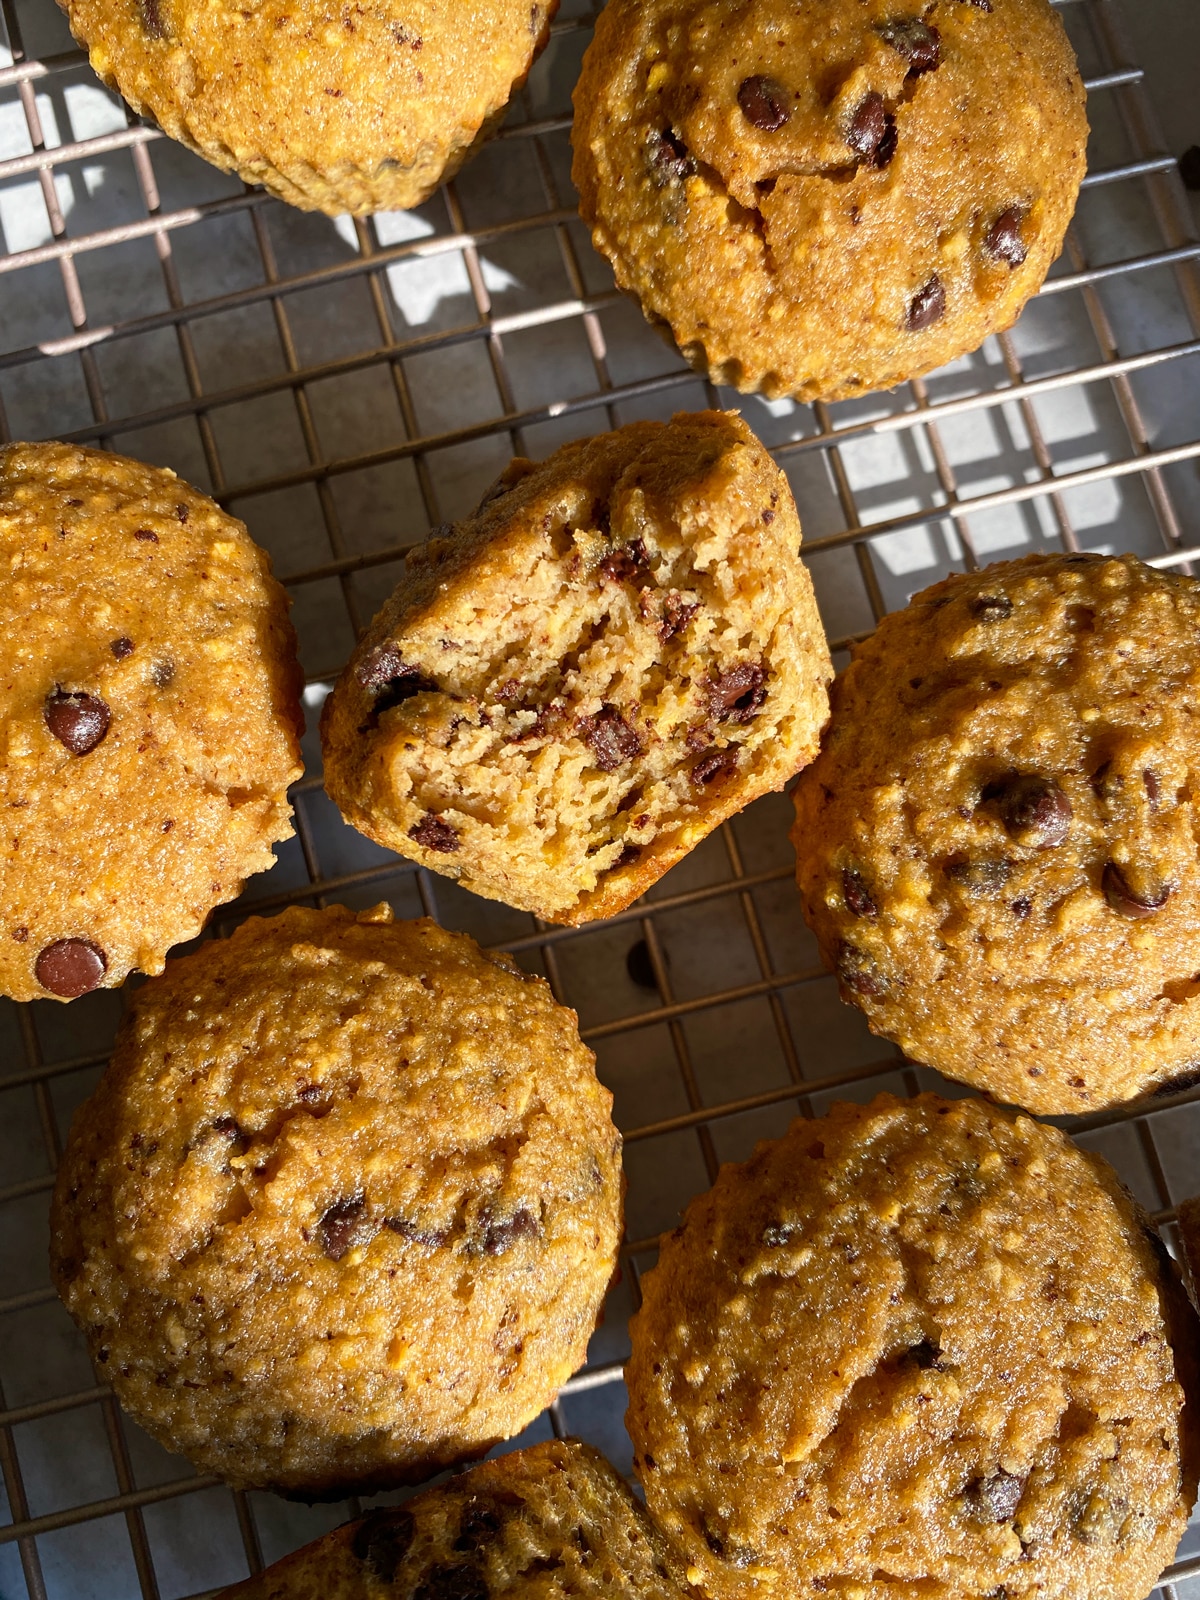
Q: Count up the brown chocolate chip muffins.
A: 8